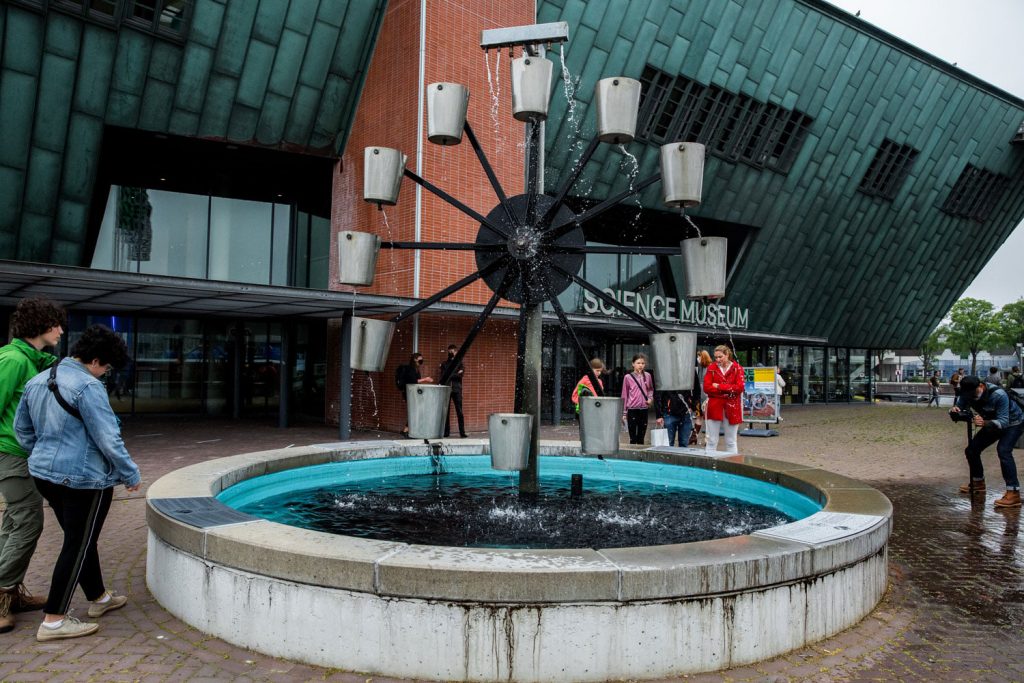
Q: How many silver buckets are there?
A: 12